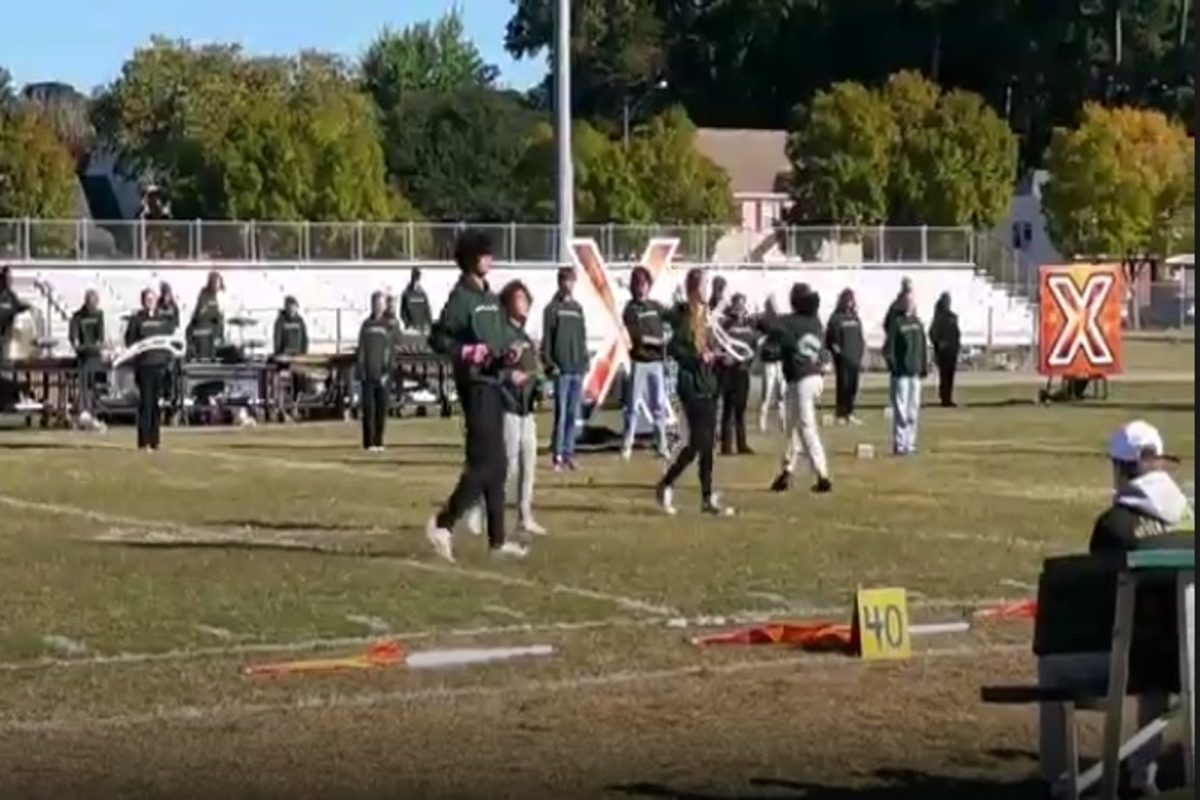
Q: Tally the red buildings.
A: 1